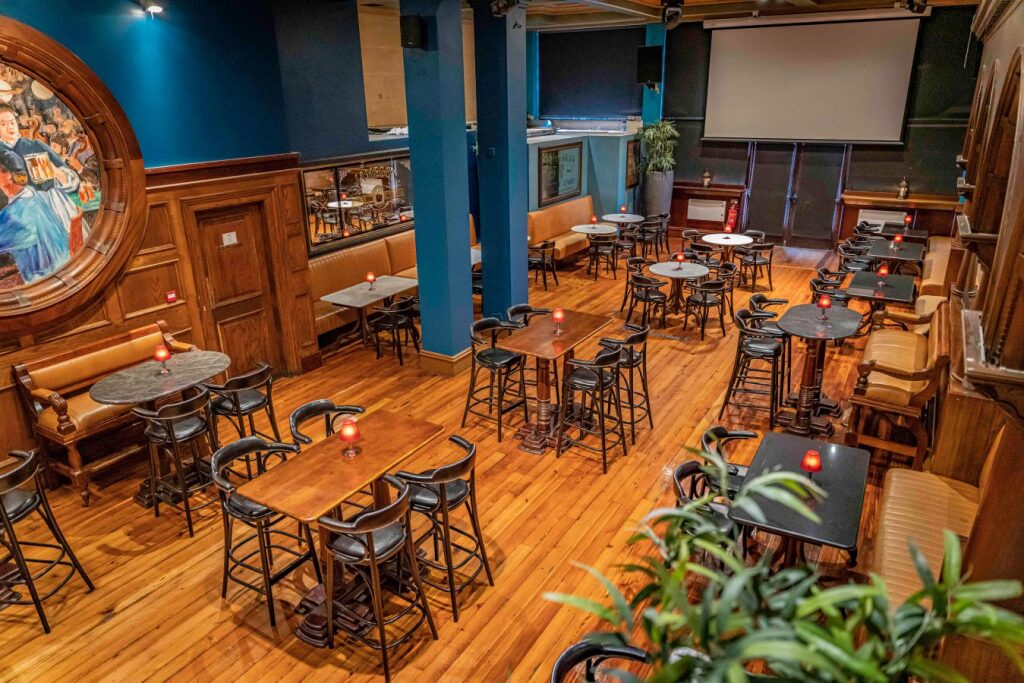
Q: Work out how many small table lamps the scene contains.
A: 13